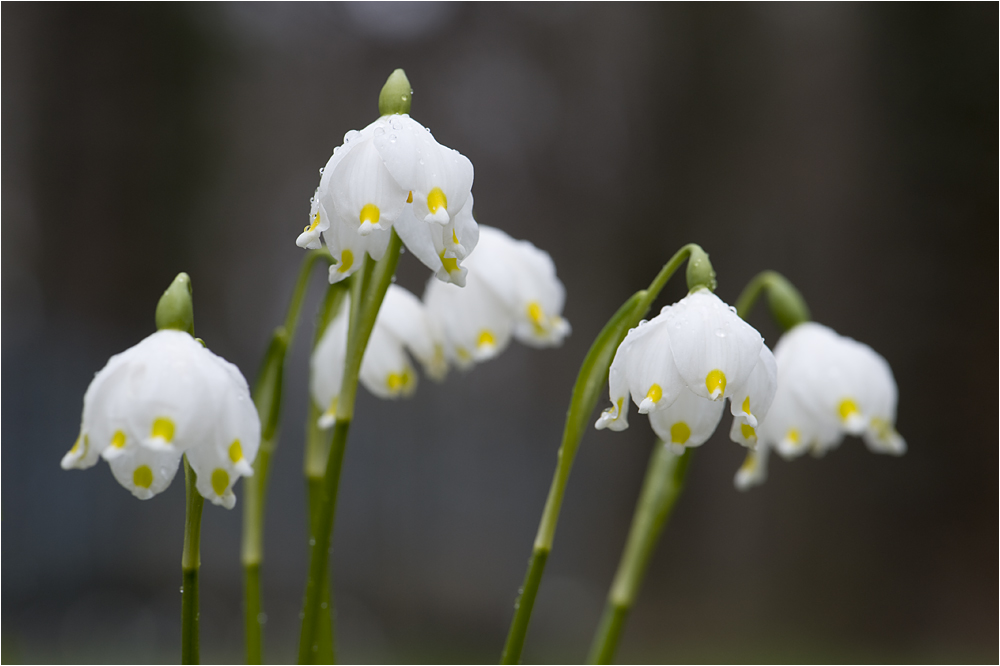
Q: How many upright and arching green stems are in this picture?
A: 6